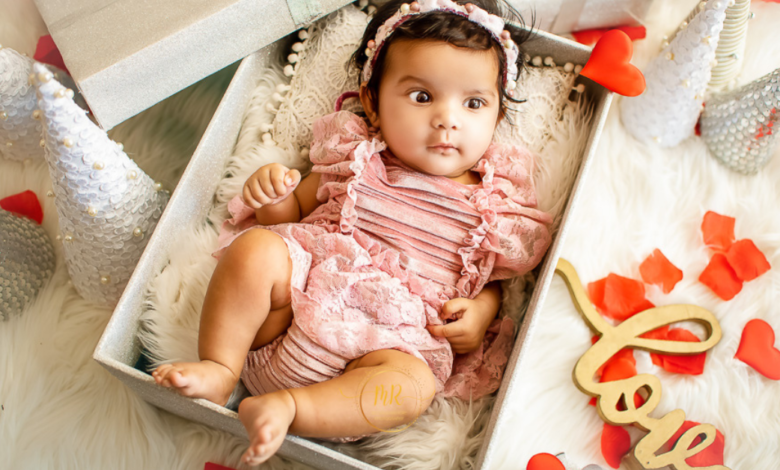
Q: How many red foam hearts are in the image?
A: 3